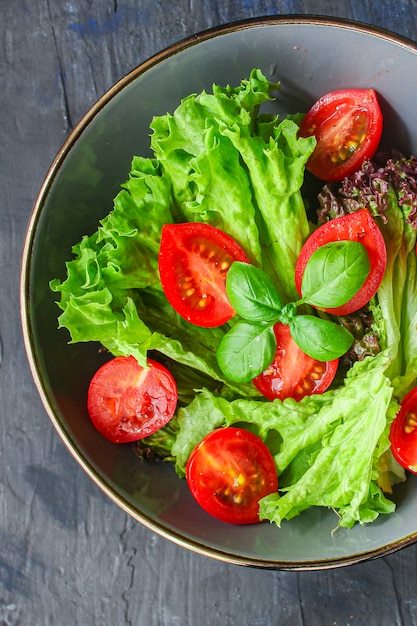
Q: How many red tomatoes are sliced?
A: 7